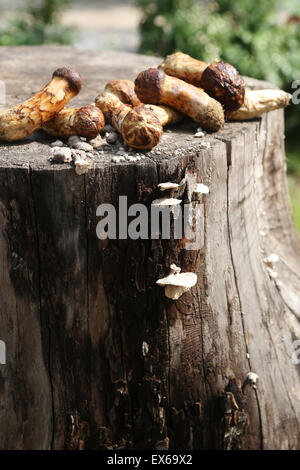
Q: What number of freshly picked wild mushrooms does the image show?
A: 7